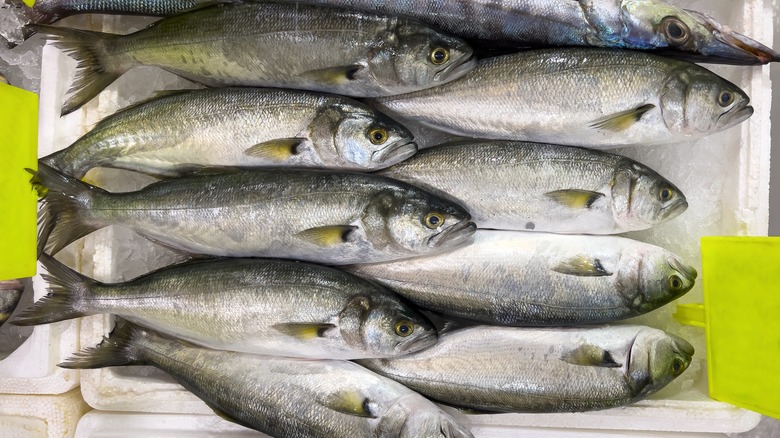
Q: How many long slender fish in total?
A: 1